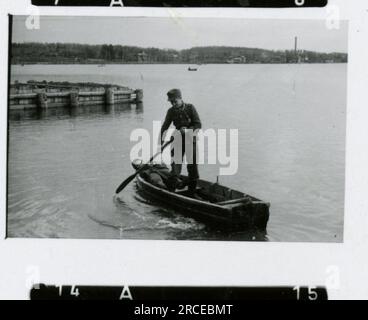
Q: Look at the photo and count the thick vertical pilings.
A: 4